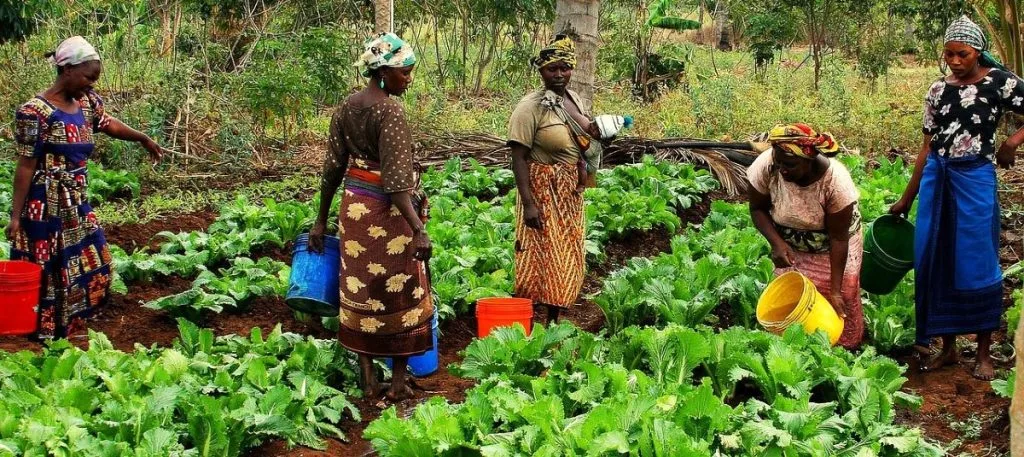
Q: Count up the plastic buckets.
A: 6